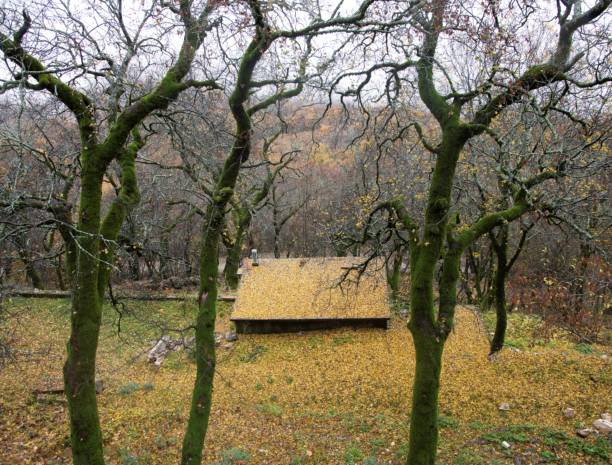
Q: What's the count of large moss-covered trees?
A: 3